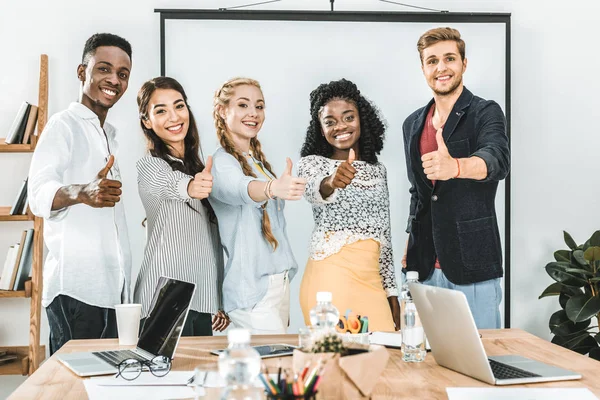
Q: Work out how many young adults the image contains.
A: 5